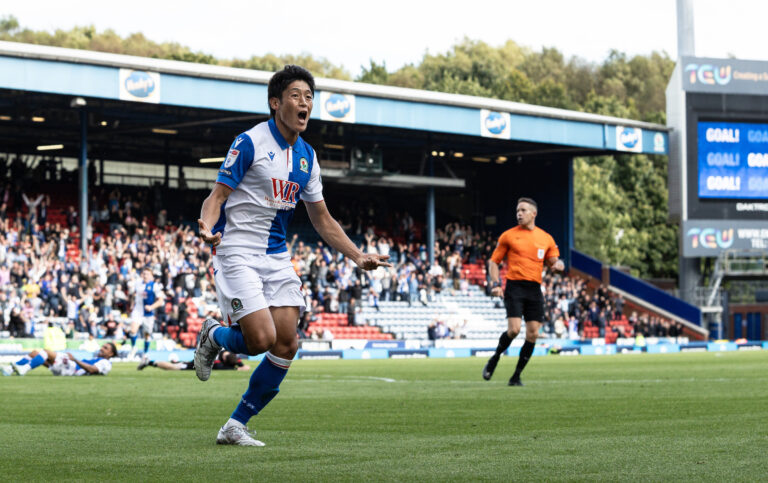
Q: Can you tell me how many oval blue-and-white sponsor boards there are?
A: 4